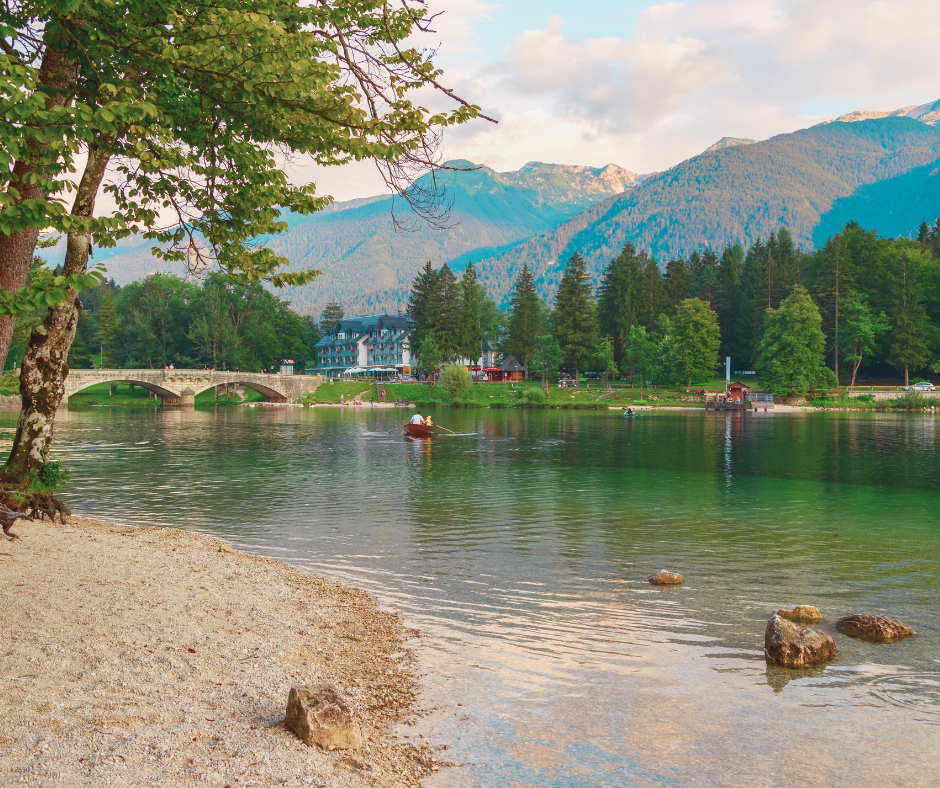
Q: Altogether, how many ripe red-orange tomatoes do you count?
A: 0